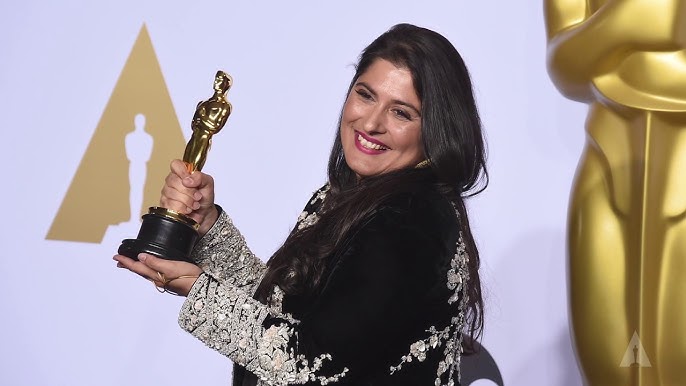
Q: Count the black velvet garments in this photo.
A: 1